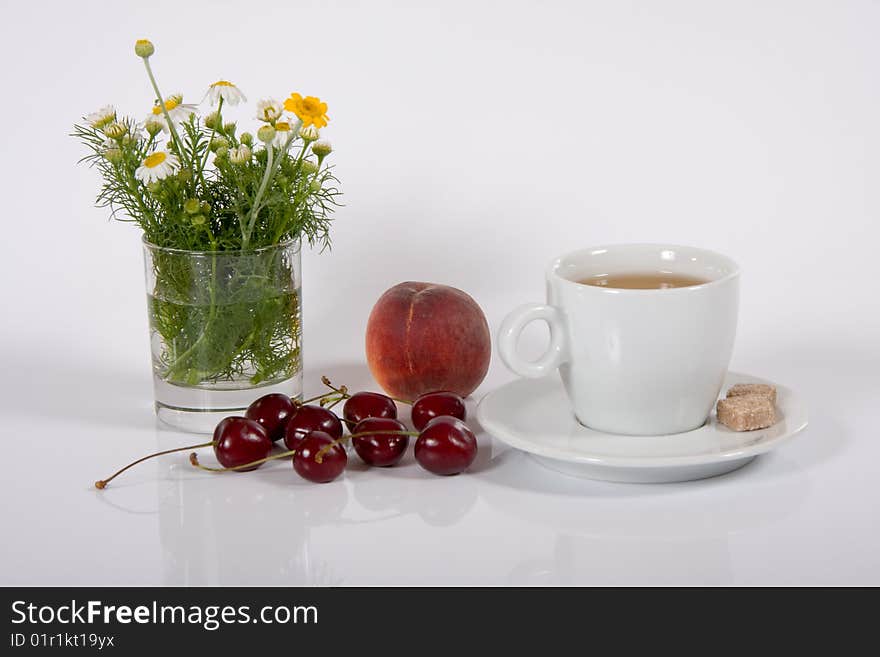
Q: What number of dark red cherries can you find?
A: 8